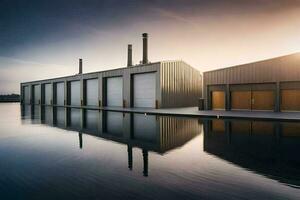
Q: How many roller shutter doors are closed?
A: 8